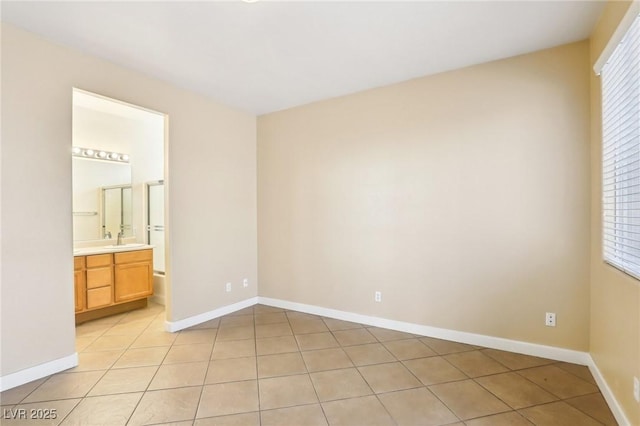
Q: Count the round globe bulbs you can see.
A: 5